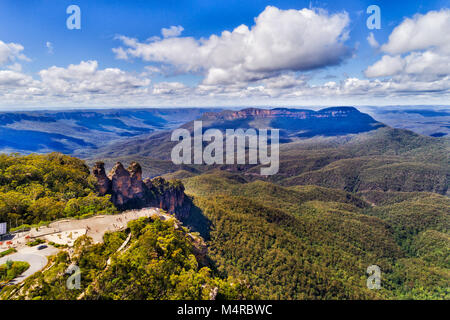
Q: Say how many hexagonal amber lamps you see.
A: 0